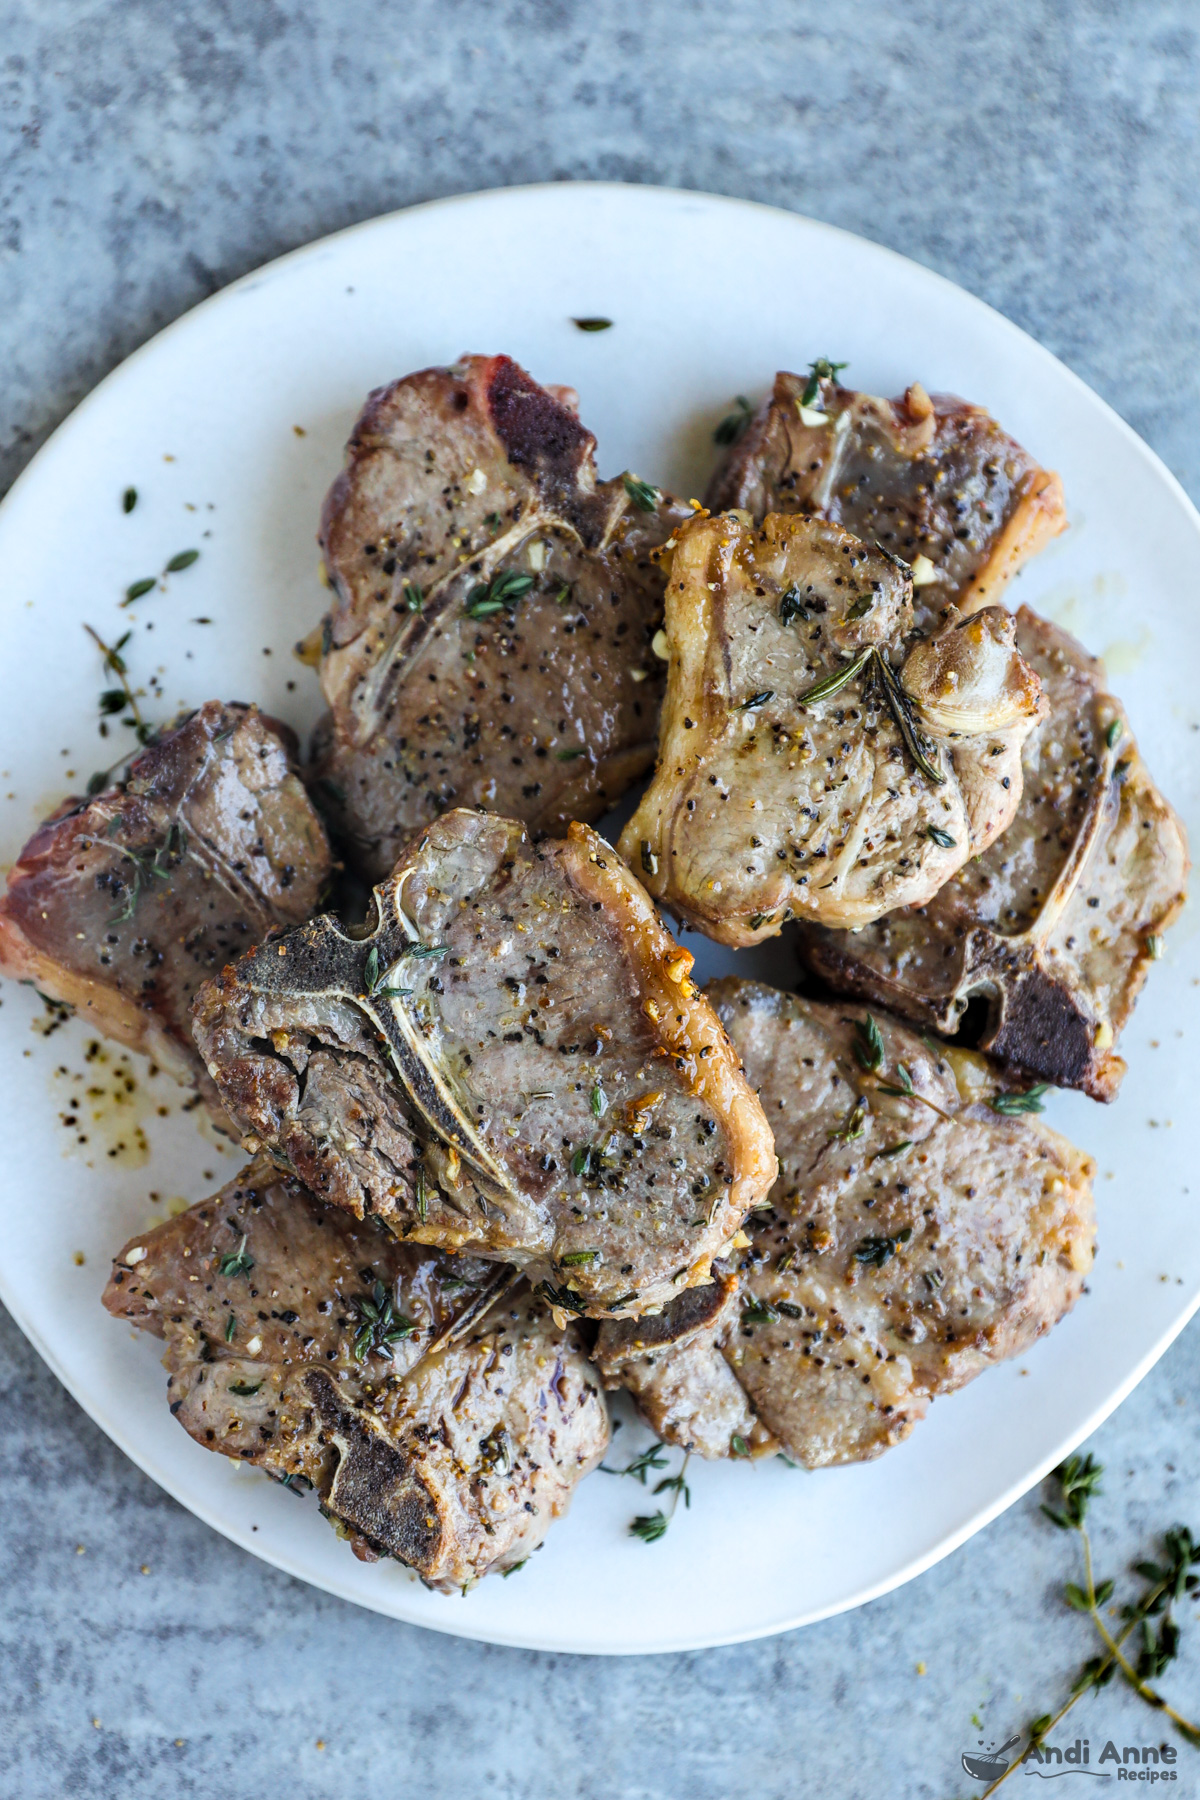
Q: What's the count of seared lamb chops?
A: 8